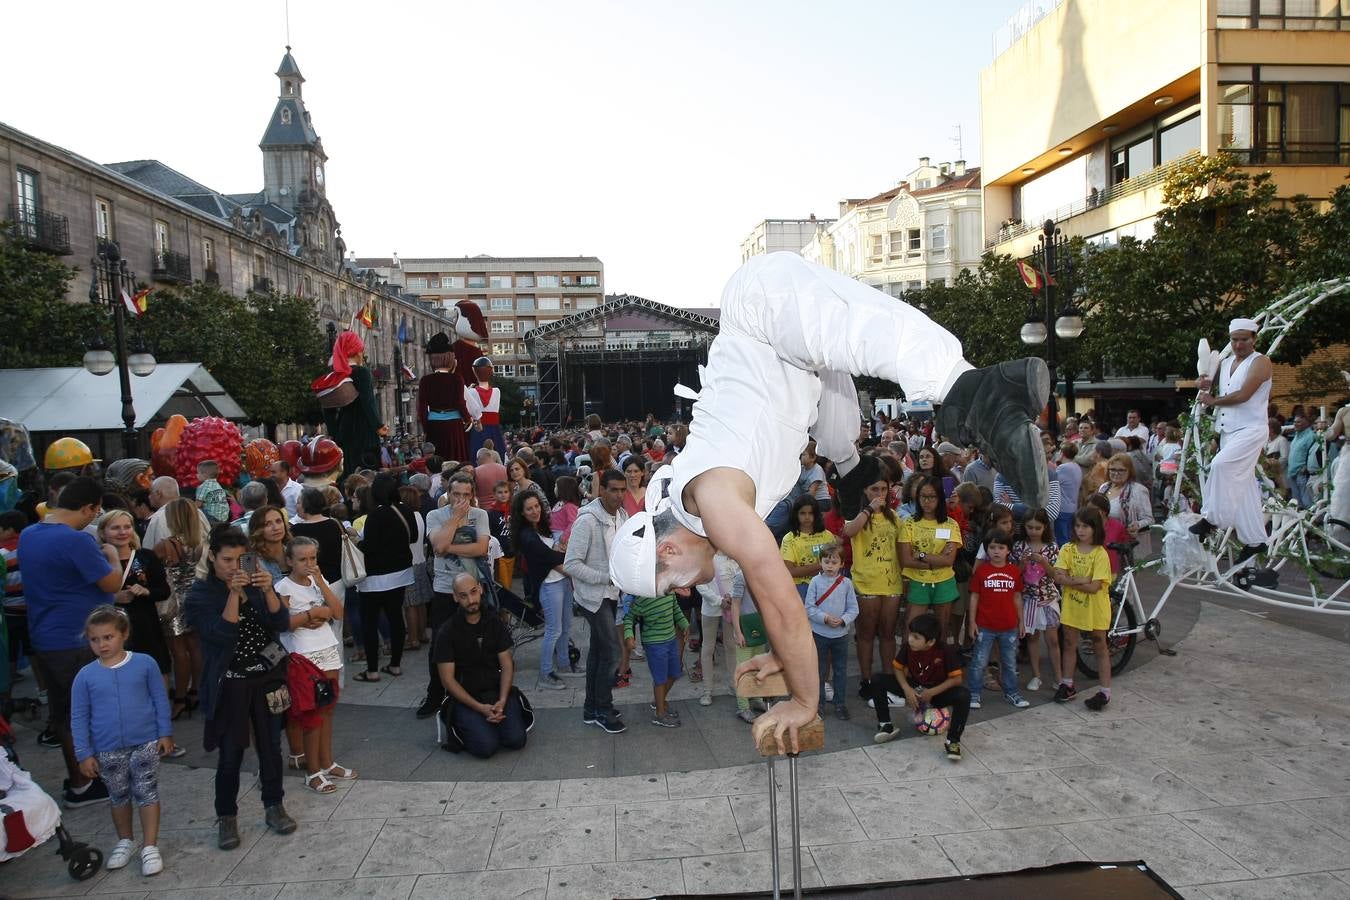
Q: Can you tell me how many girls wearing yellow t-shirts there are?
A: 4